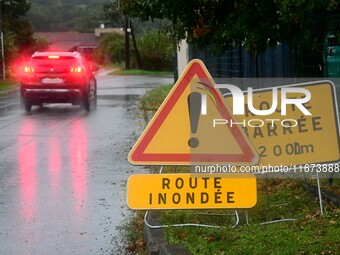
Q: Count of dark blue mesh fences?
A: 1